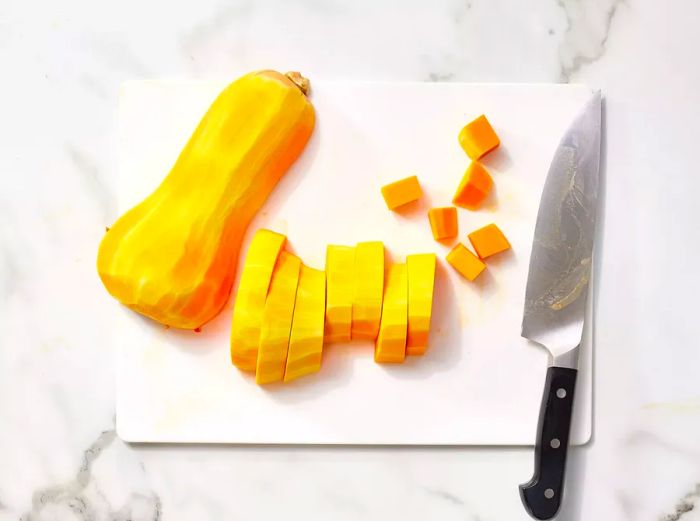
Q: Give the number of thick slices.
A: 7